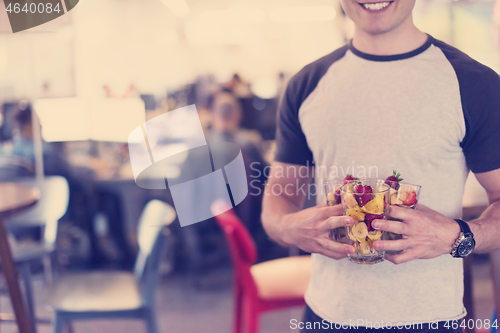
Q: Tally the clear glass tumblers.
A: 3